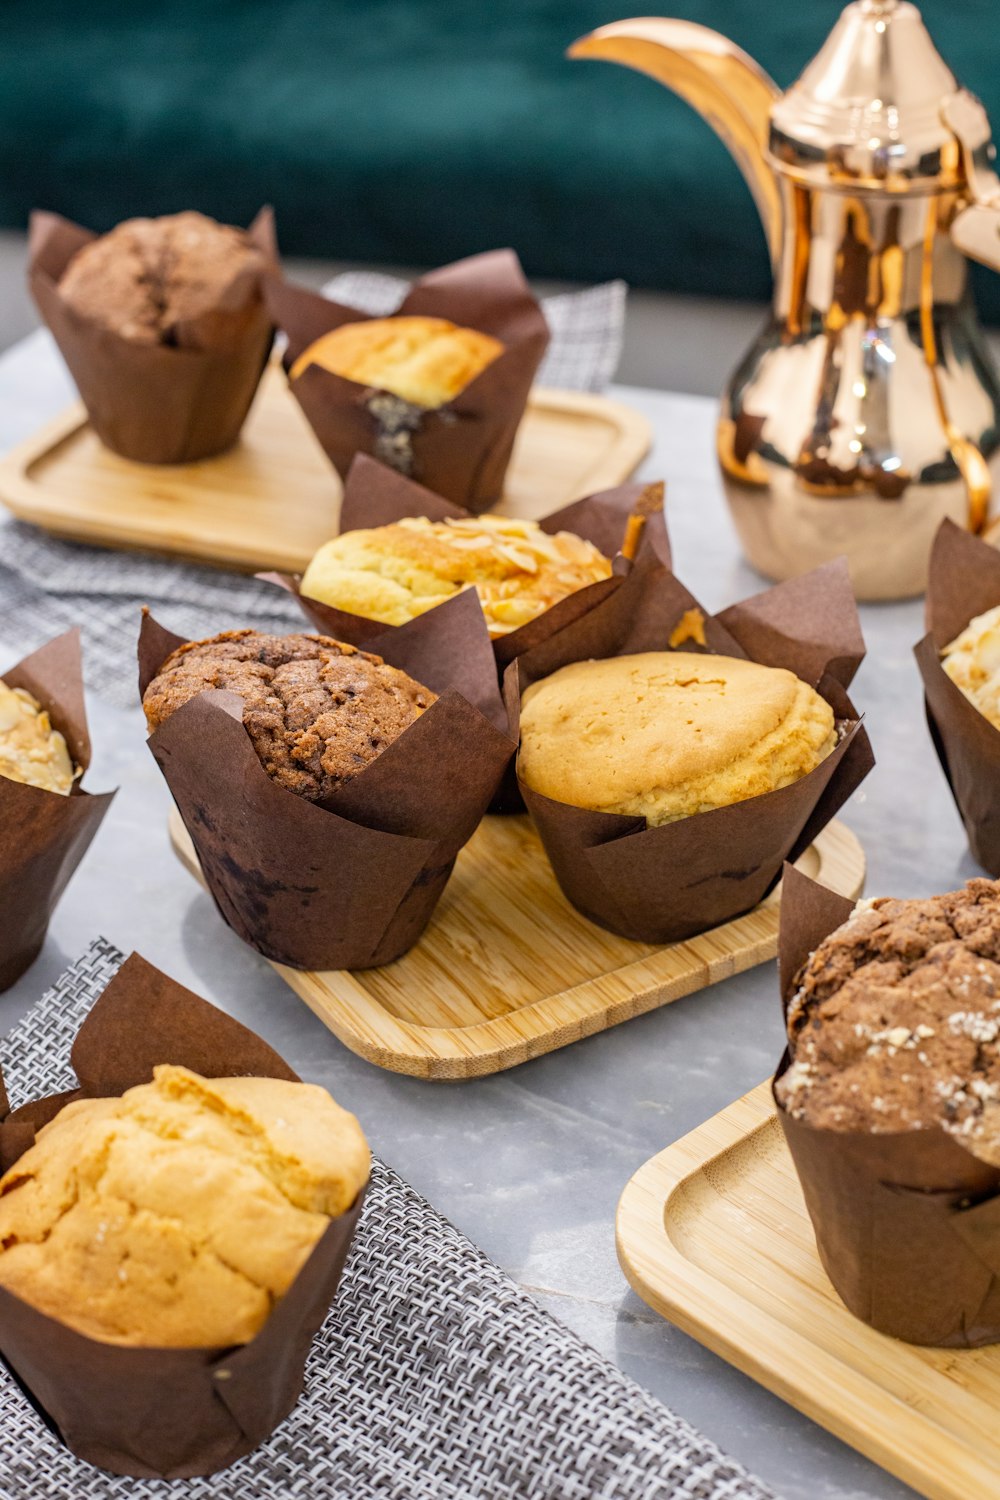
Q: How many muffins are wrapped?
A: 9